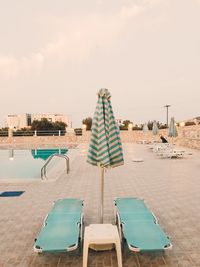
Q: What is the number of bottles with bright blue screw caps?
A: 0